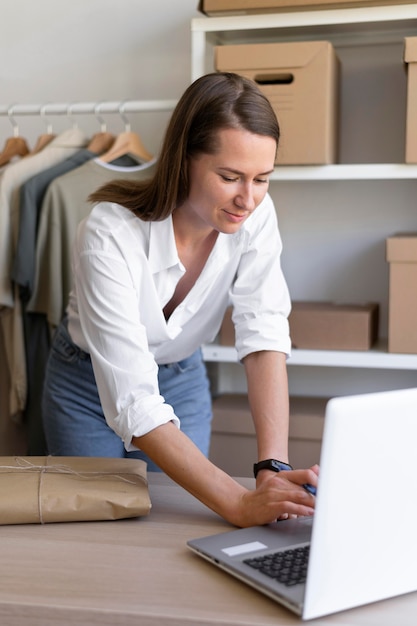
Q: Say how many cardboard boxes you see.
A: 6